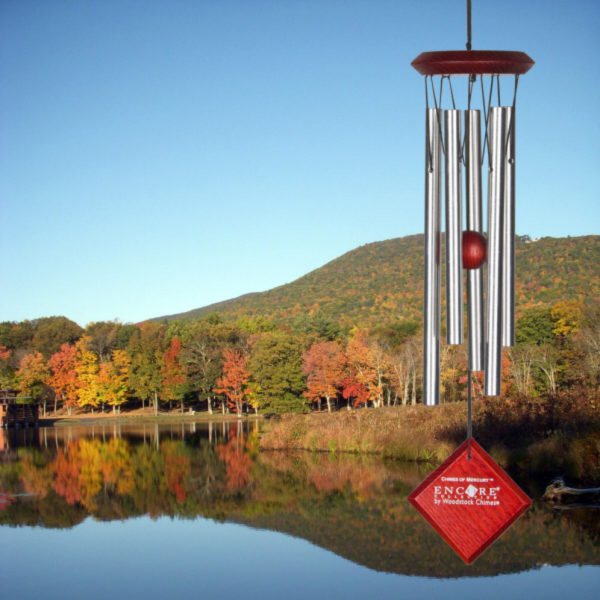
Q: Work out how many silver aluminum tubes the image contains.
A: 5